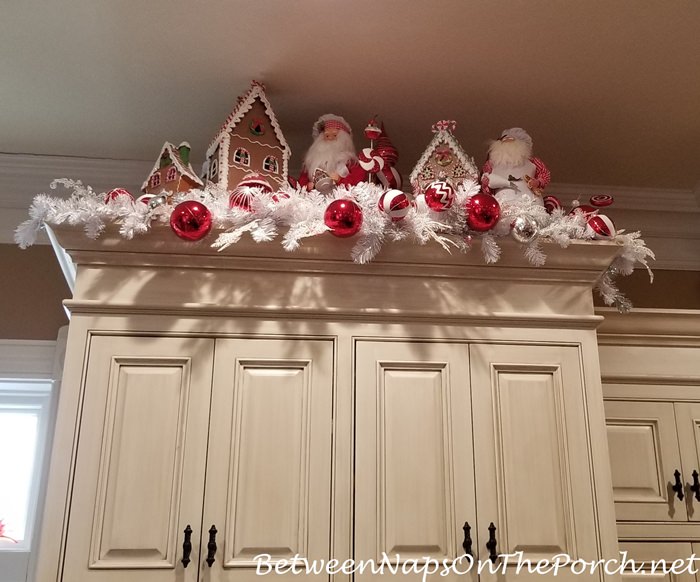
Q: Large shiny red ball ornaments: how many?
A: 3